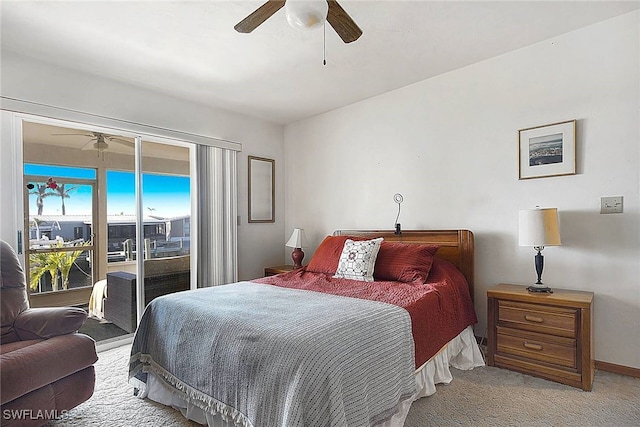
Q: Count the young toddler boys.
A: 0